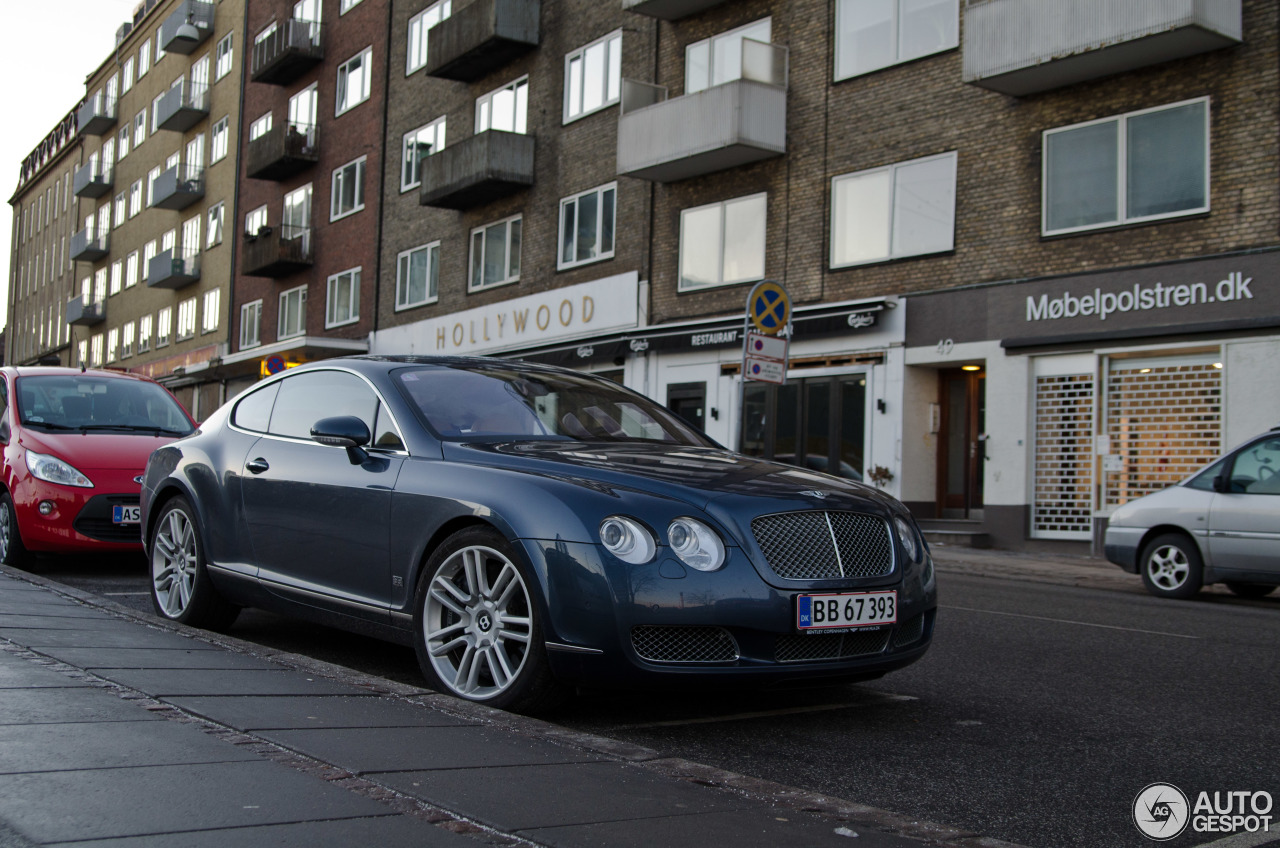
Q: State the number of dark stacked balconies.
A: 5